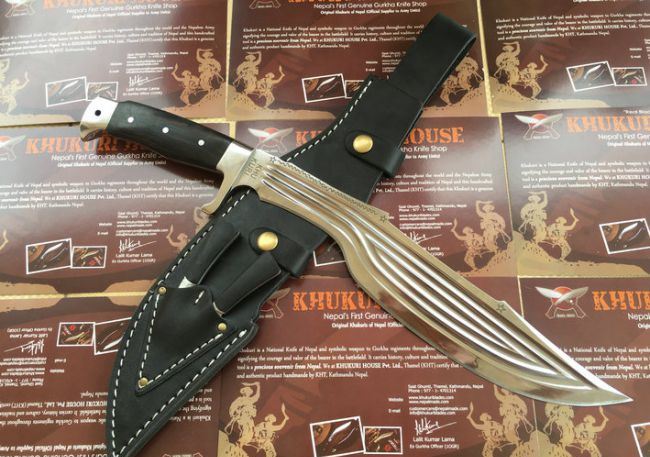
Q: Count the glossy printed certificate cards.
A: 9